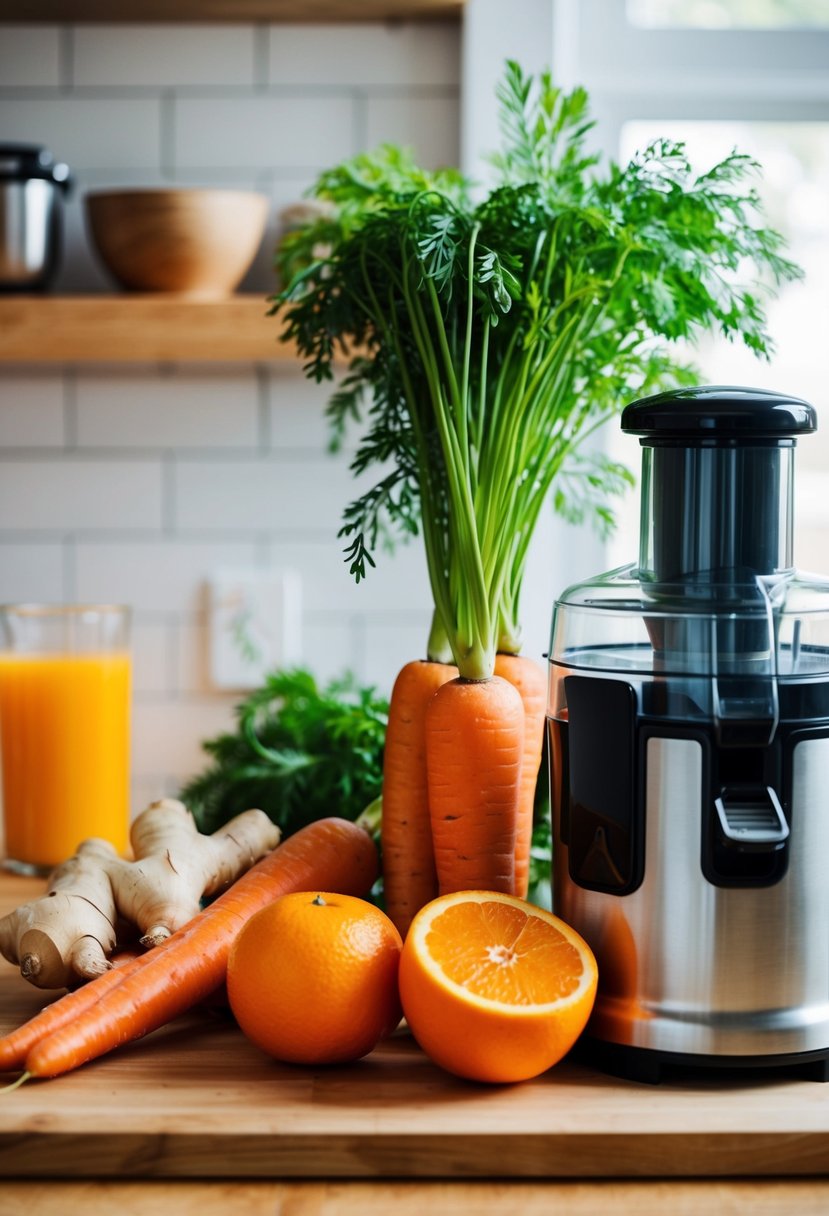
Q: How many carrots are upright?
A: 3